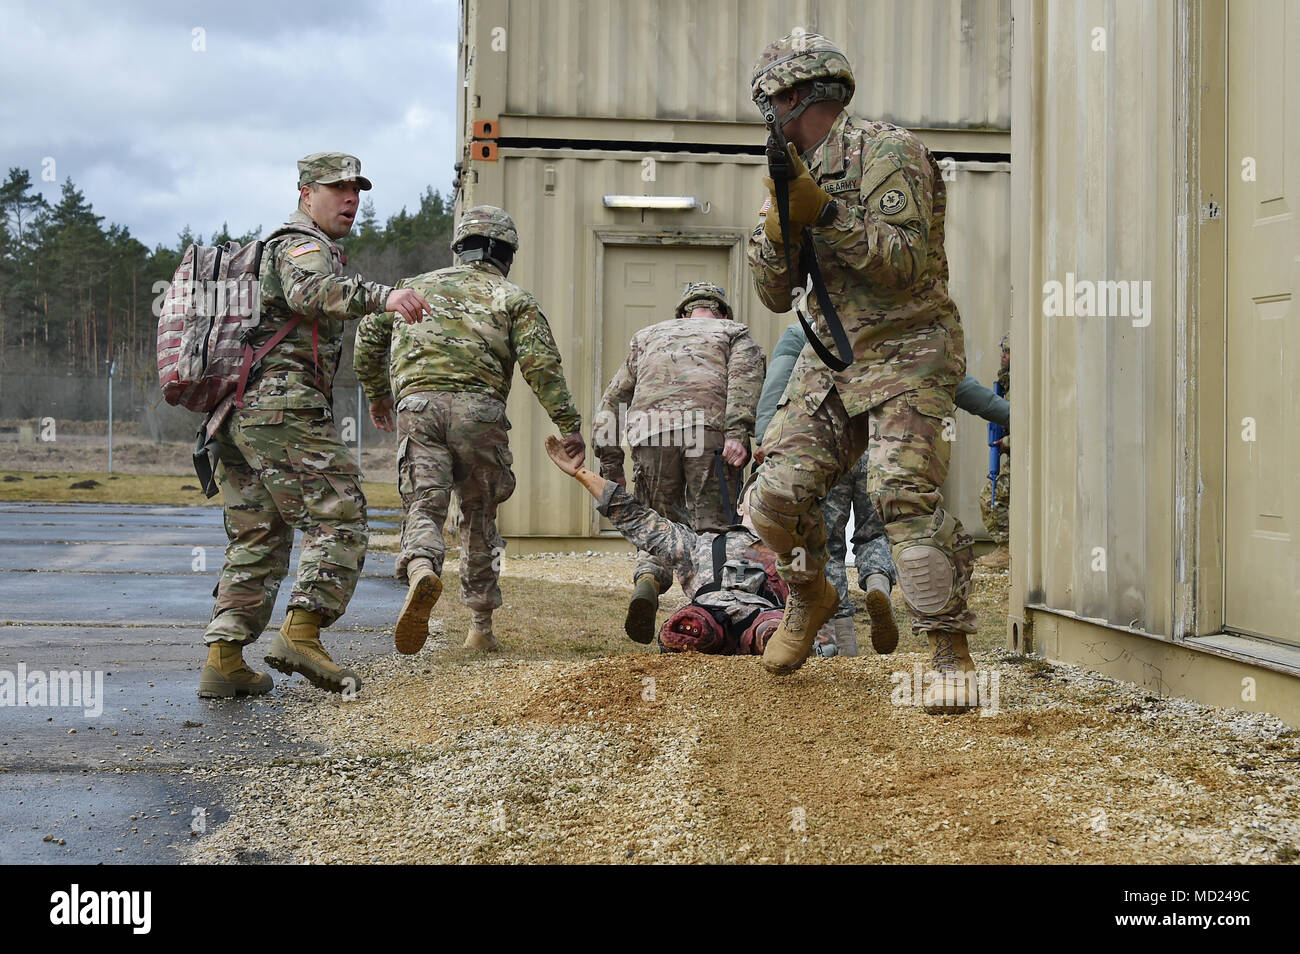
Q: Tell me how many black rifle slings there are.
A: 1